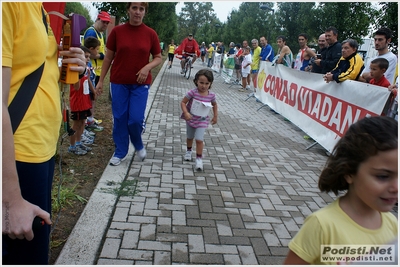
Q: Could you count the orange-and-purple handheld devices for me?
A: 1